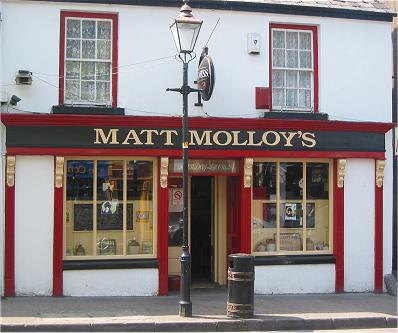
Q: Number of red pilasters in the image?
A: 6